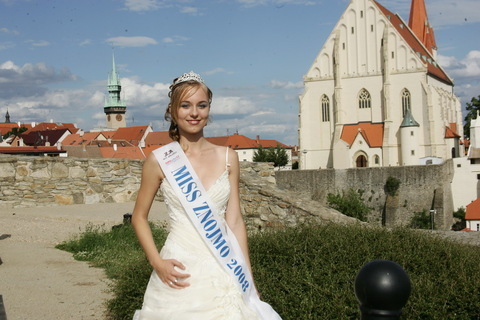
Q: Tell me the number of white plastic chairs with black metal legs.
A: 0